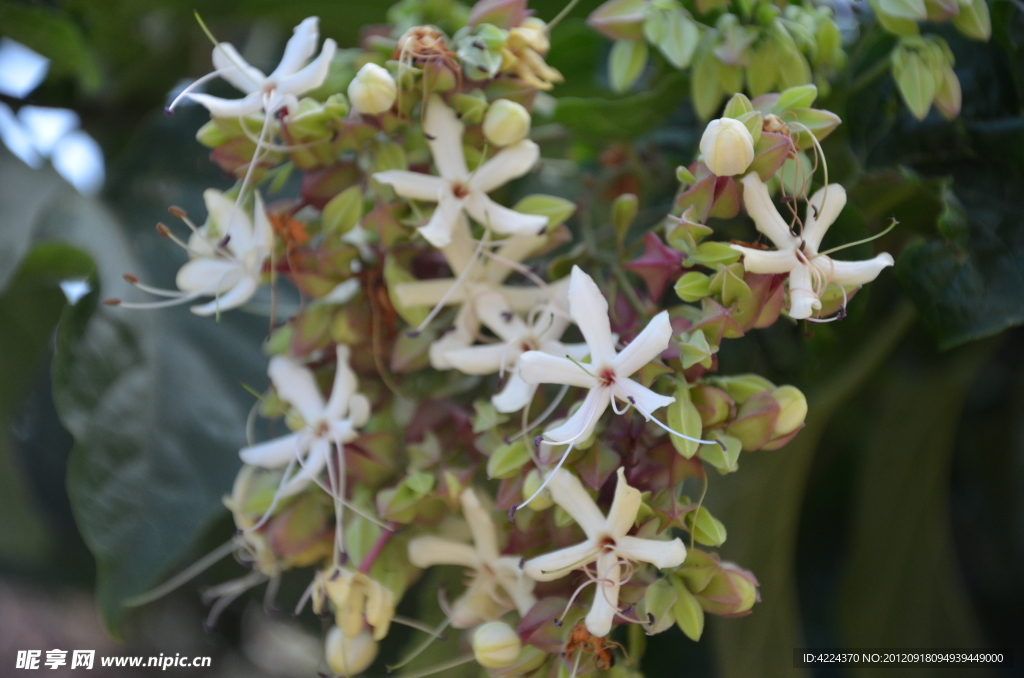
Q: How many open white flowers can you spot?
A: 10